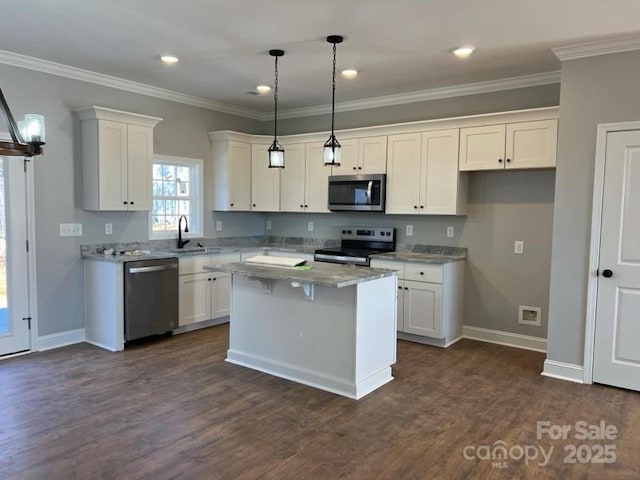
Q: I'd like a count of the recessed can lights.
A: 4